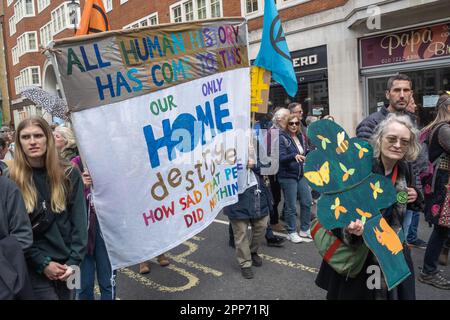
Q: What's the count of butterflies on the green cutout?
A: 1